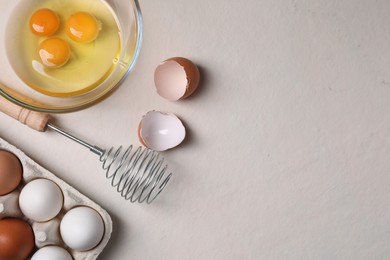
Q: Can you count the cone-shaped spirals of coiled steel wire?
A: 1